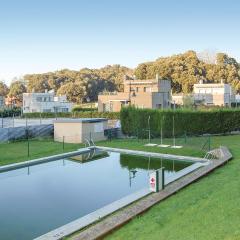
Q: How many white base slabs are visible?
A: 3